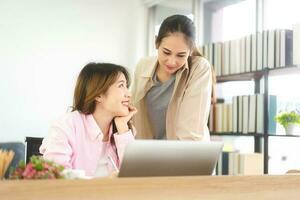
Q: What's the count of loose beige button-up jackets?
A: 1